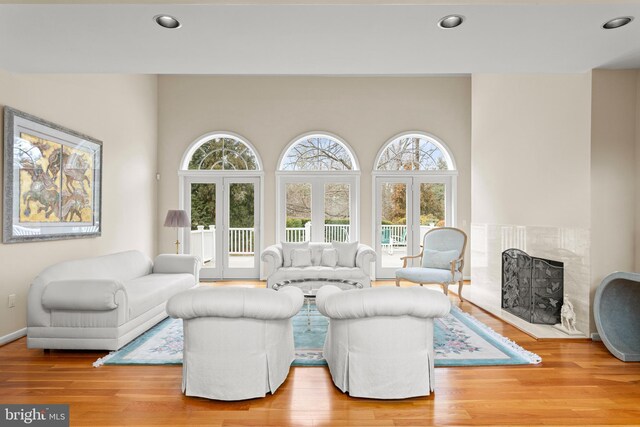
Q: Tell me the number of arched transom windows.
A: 3